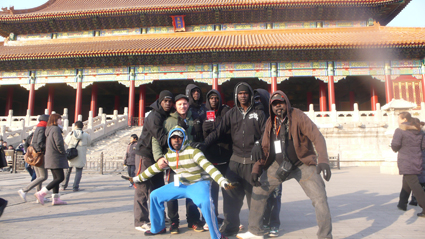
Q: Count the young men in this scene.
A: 8